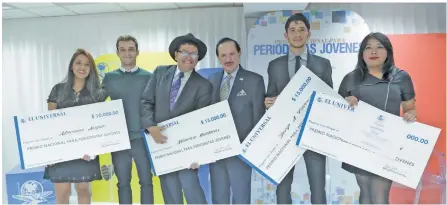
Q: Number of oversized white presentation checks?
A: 4